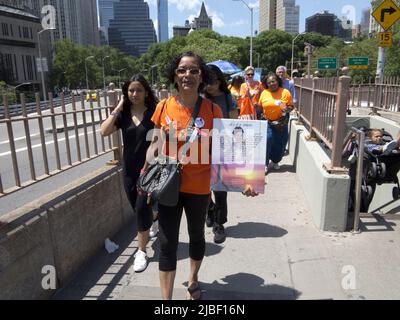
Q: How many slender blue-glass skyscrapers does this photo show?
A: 1